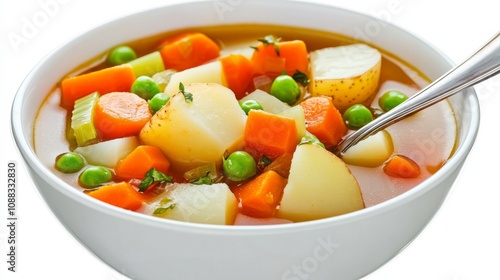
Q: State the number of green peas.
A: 10